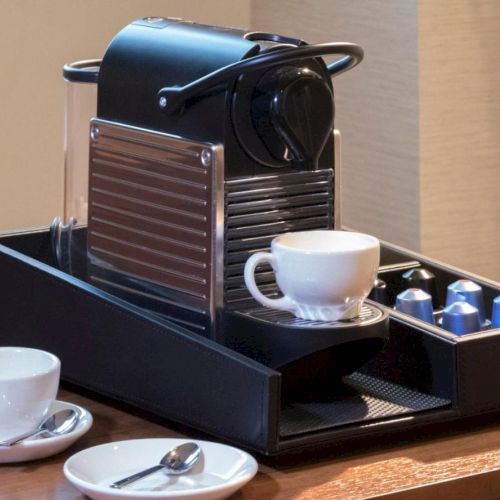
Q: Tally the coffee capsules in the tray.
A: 6